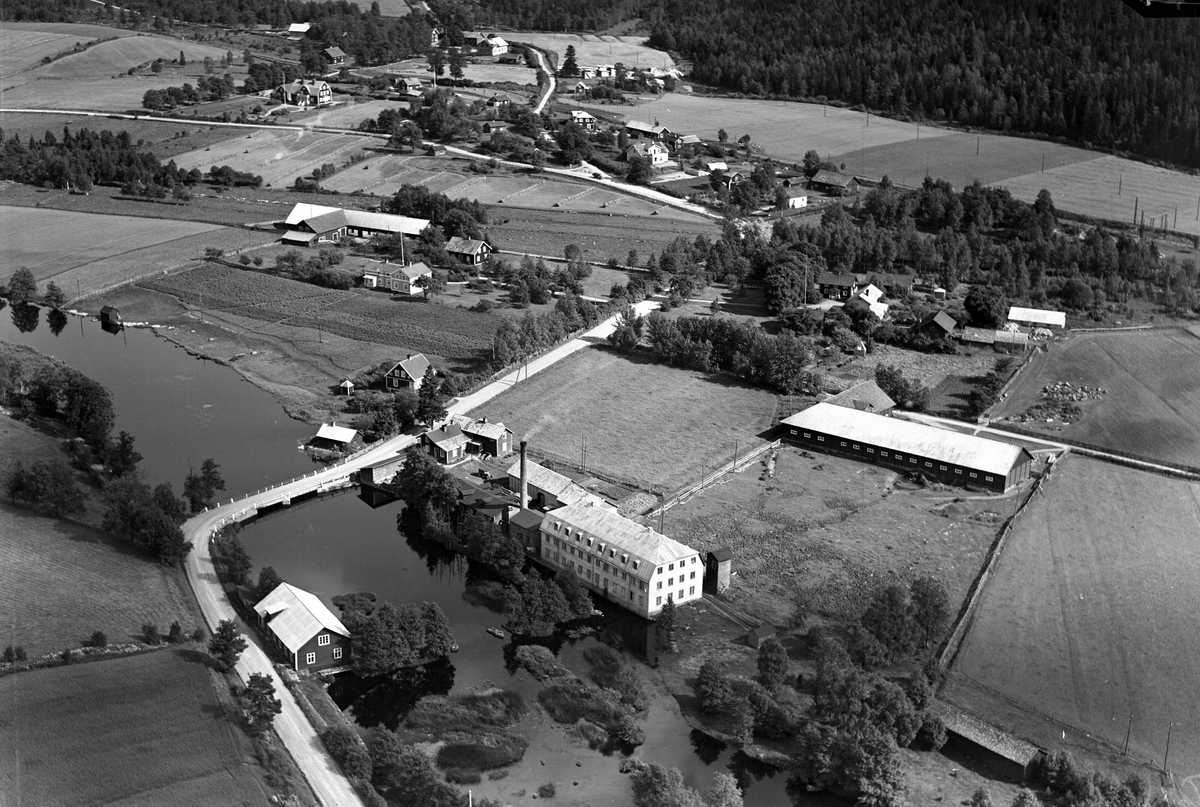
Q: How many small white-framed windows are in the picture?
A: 14